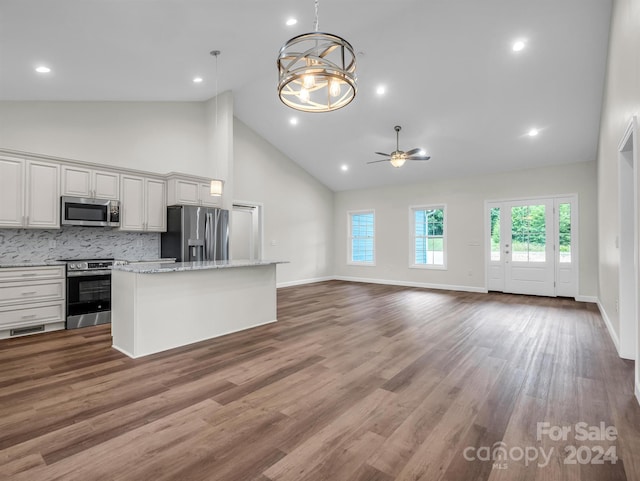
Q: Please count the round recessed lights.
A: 9